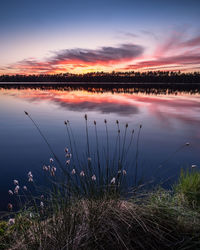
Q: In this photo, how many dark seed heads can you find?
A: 11